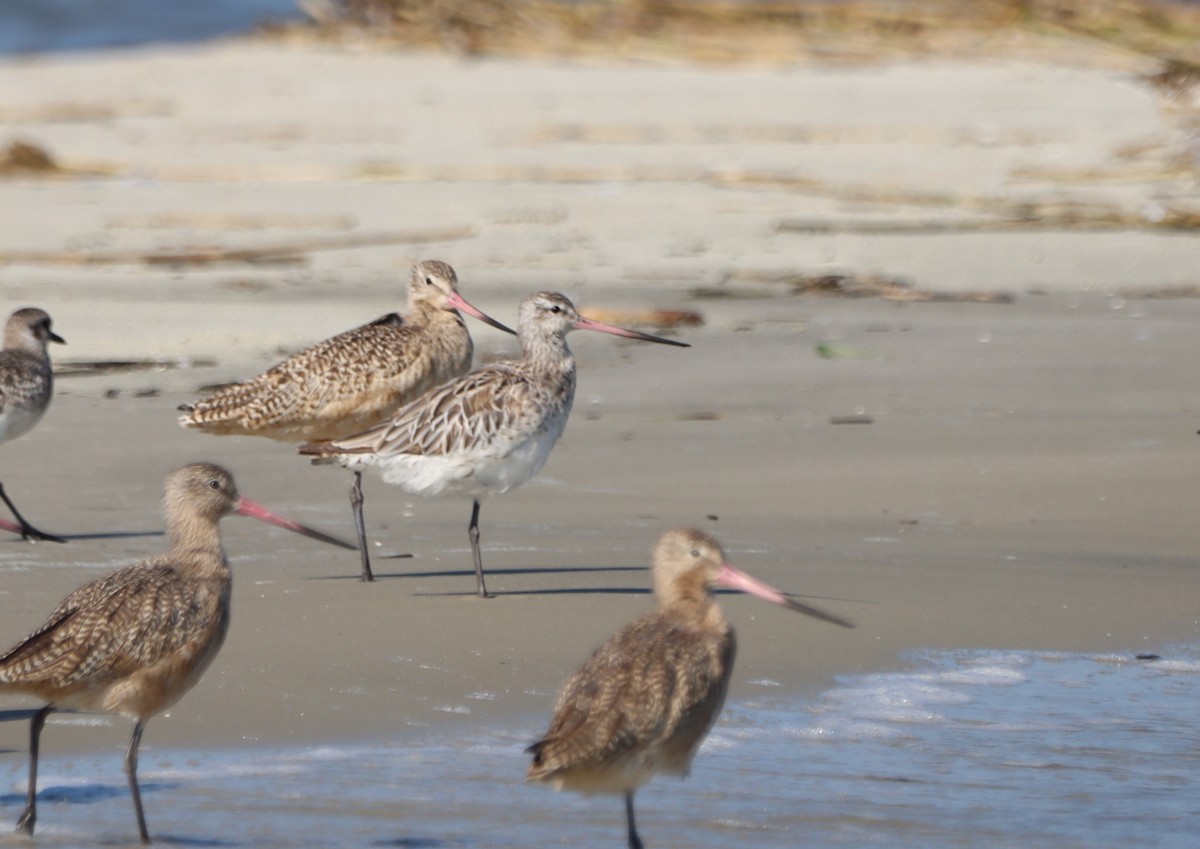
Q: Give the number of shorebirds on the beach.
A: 5